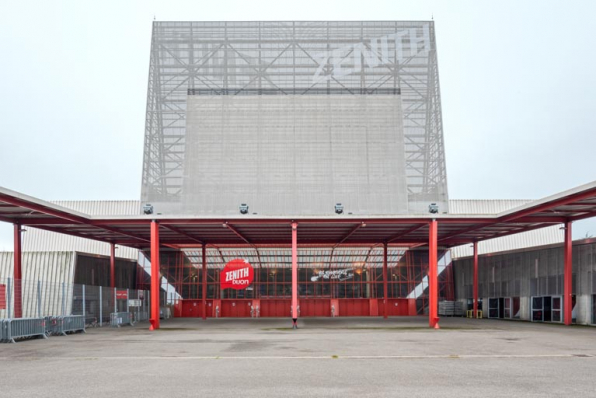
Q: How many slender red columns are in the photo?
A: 9